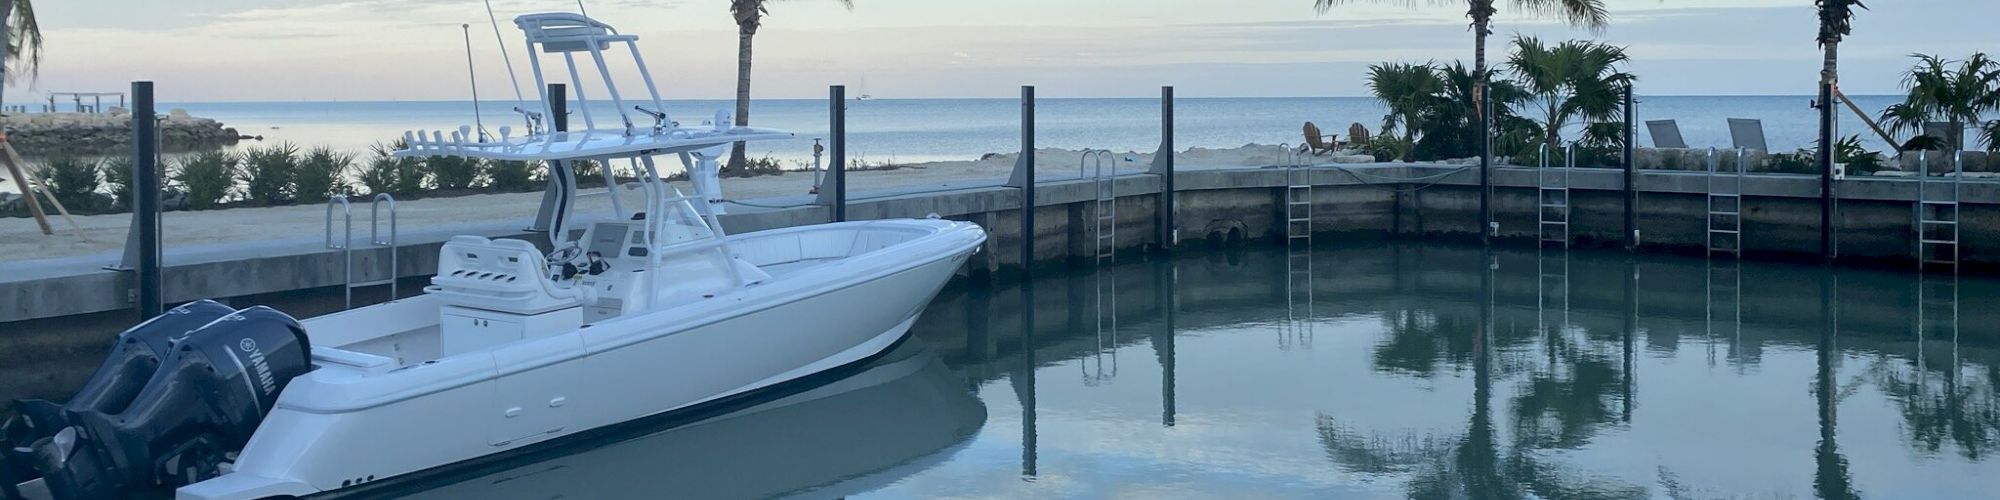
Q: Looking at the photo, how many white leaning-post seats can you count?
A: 2